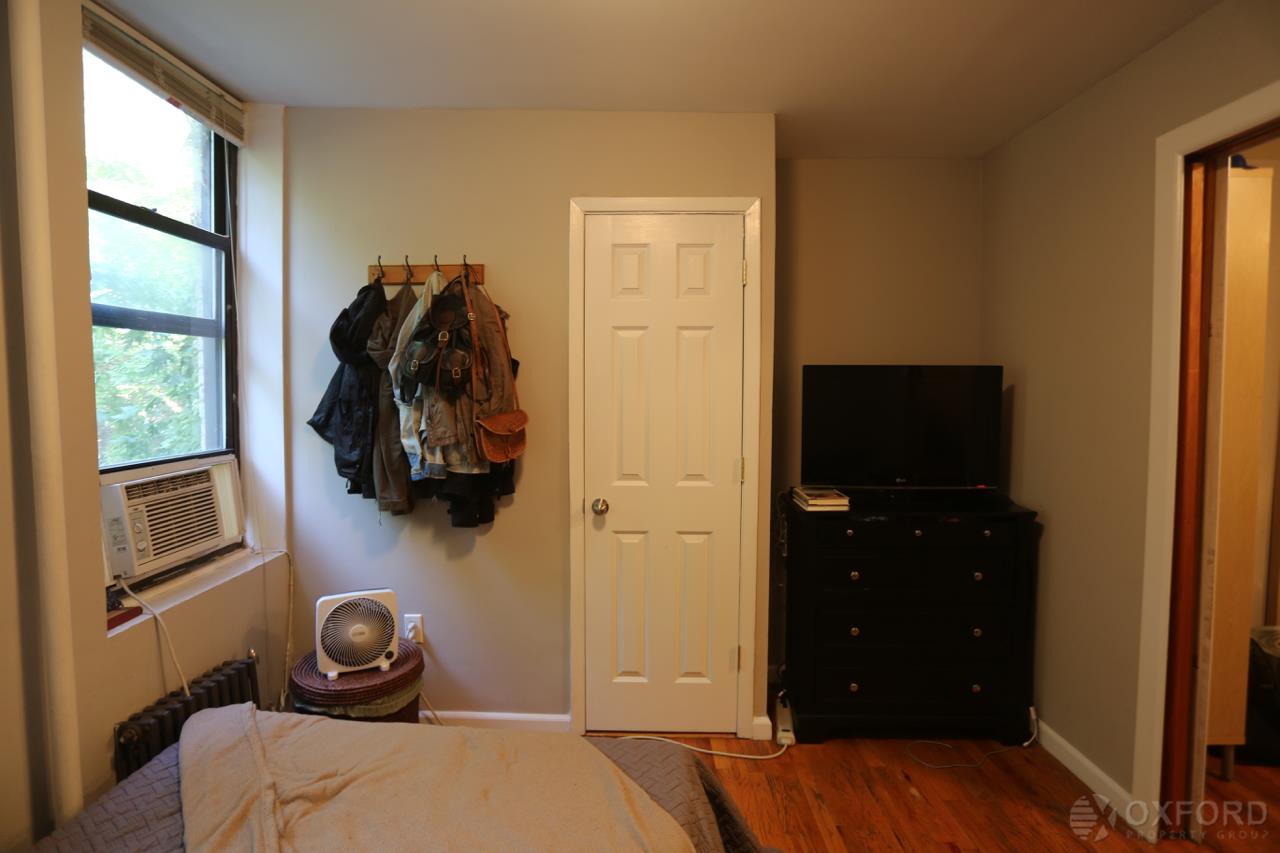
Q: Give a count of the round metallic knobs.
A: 10